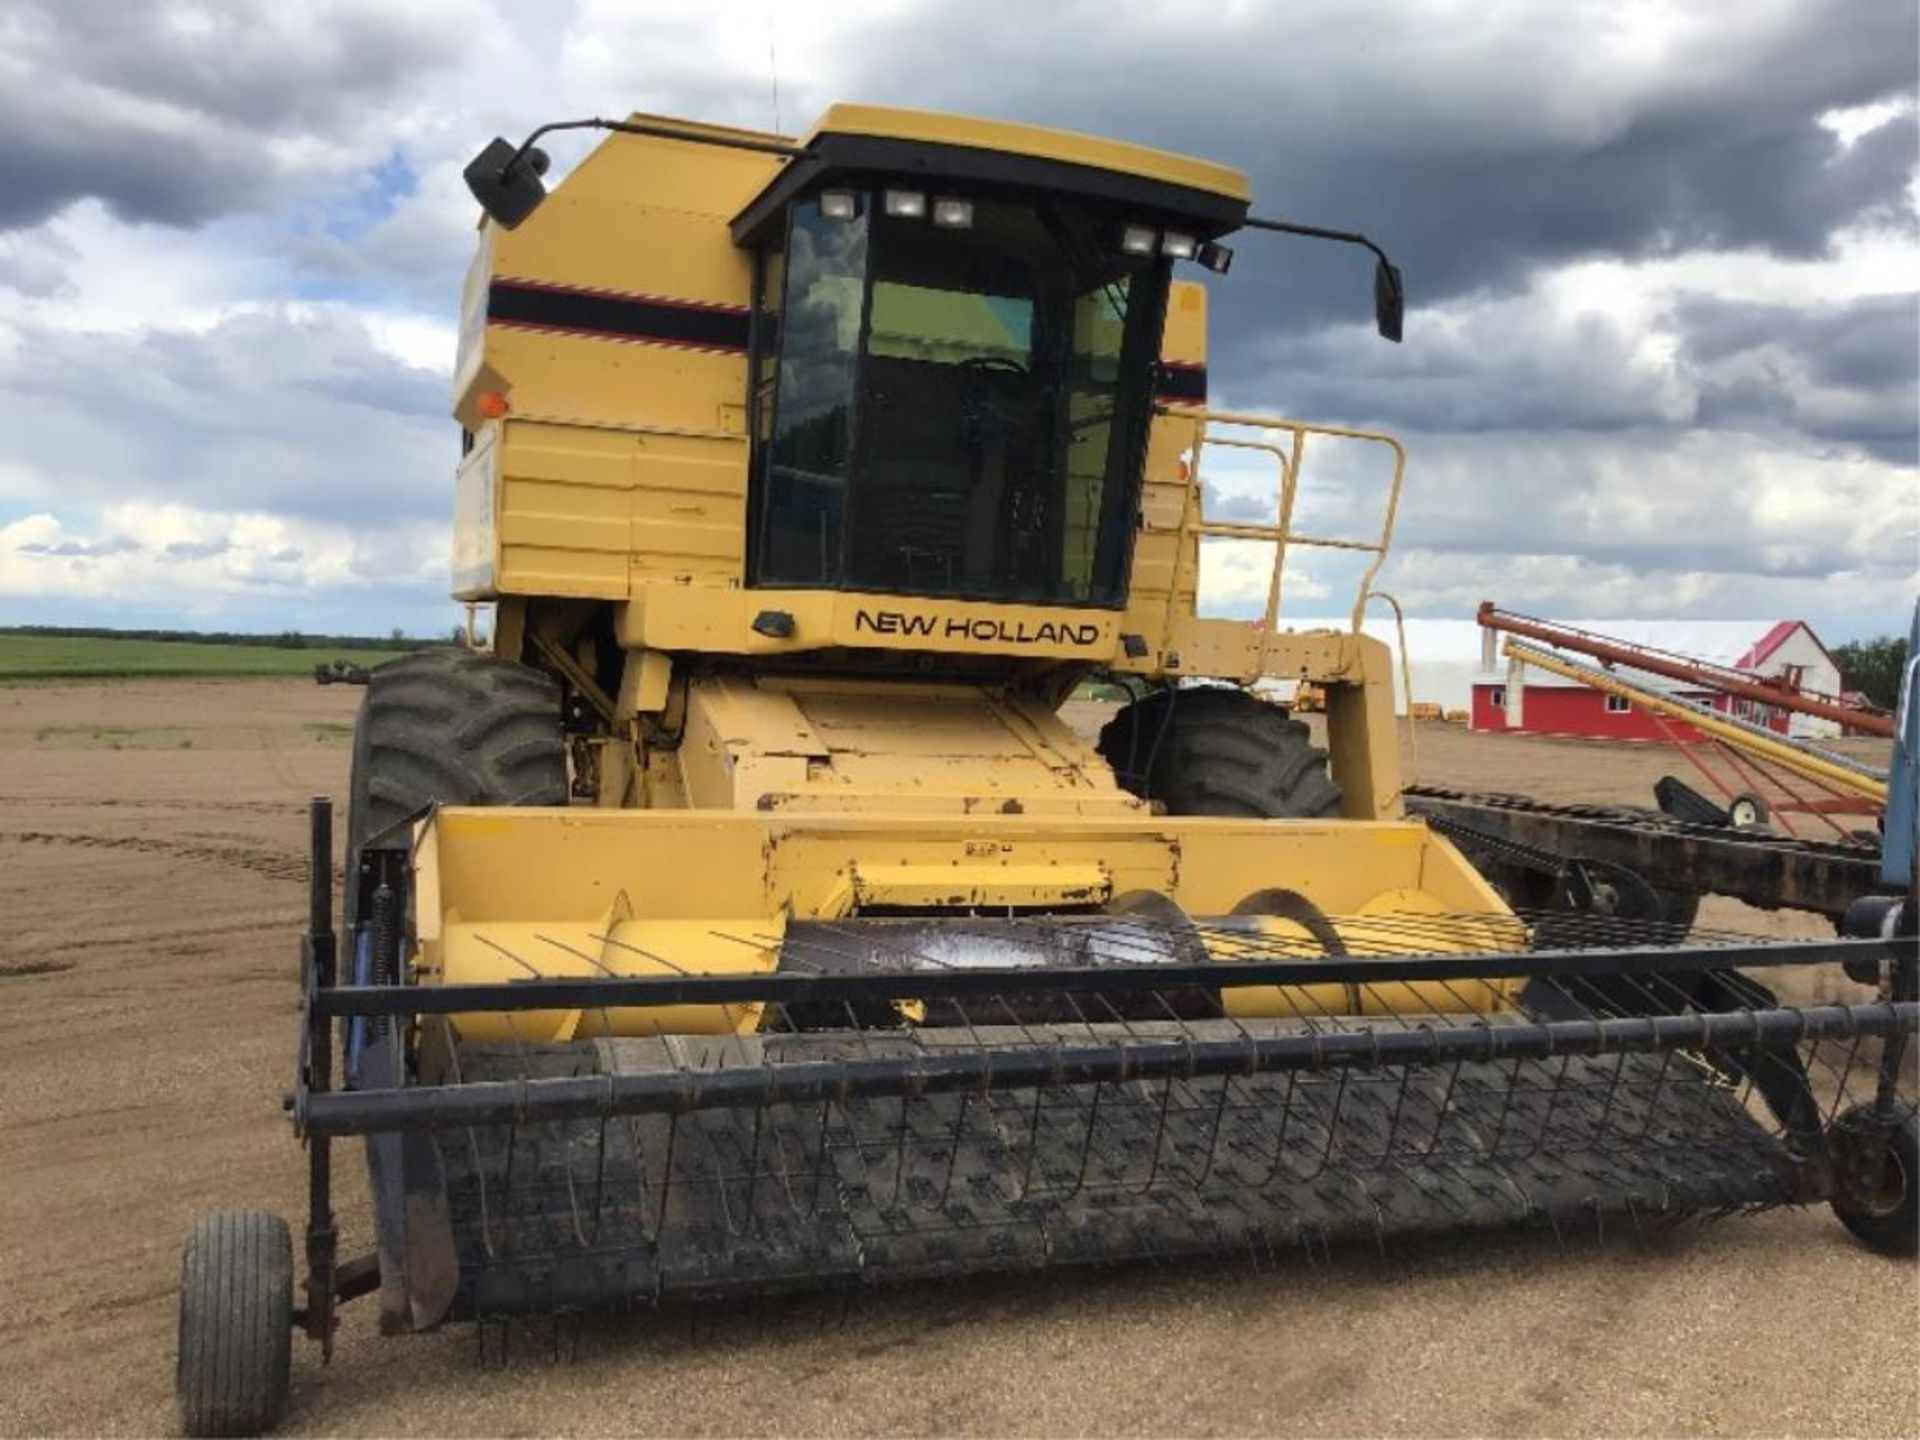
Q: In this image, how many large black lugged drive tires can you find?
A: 2